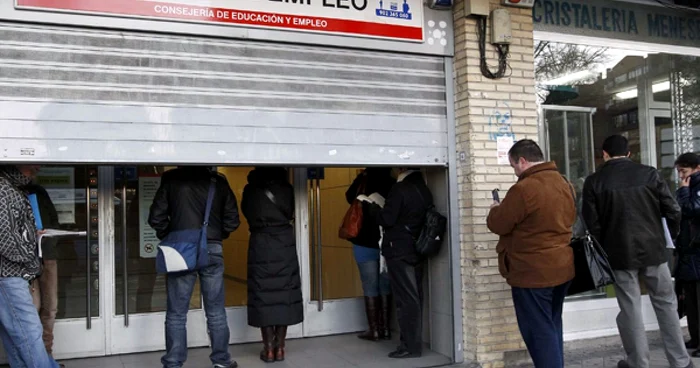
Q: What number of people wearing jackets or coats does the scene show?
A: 9